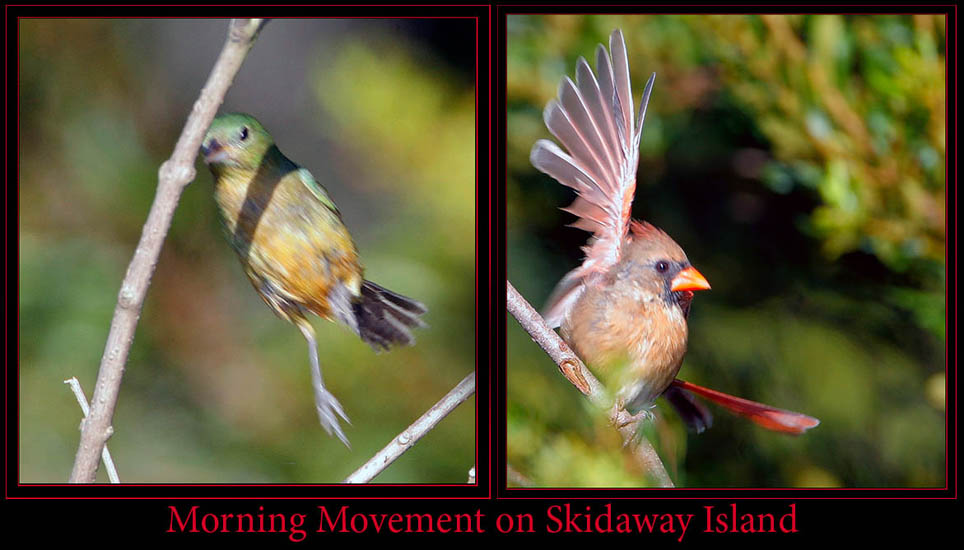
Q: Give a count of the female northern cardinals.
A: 1